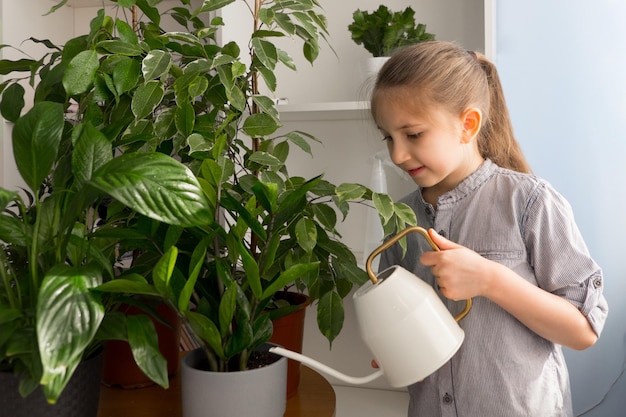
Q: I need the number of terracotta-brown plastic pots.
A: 2